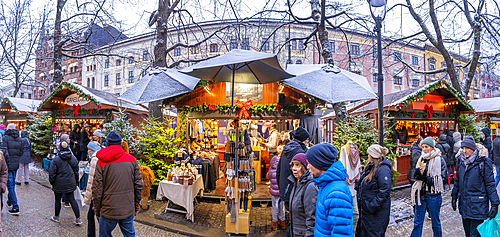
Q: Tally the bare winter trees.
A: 5